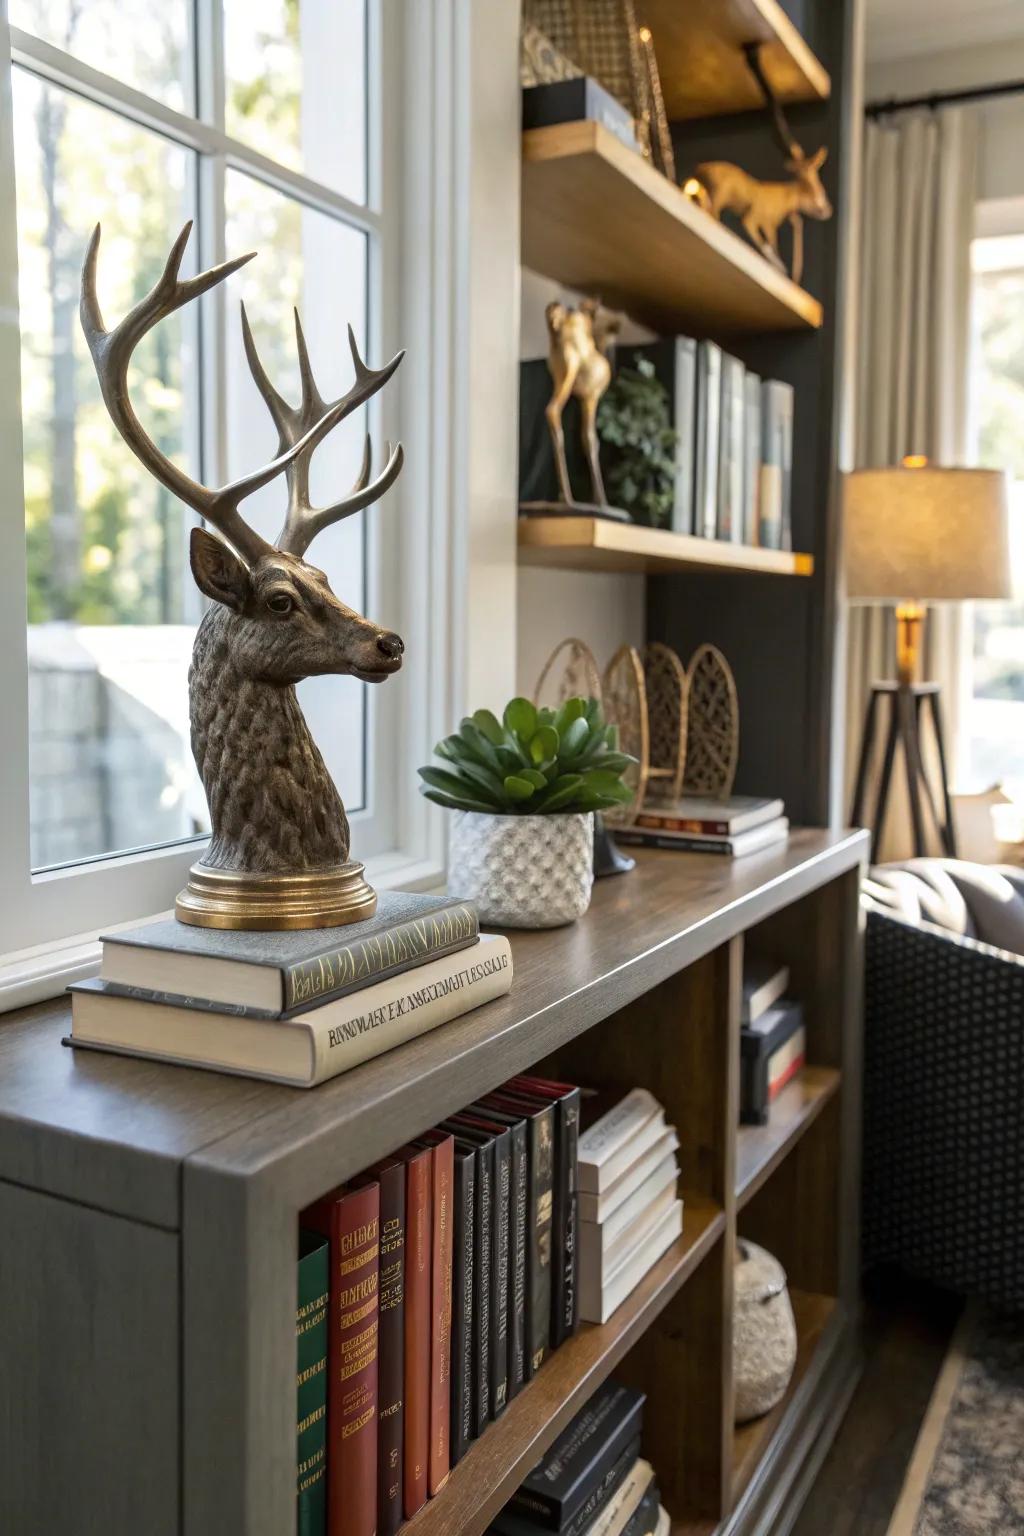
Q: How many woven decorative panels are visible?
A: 4